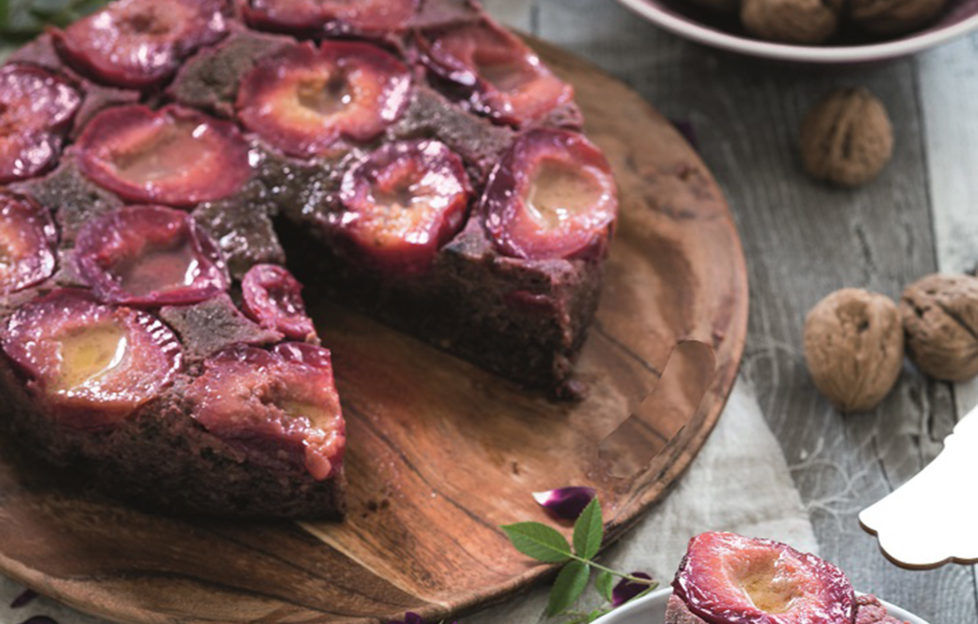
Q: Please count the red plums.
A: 14